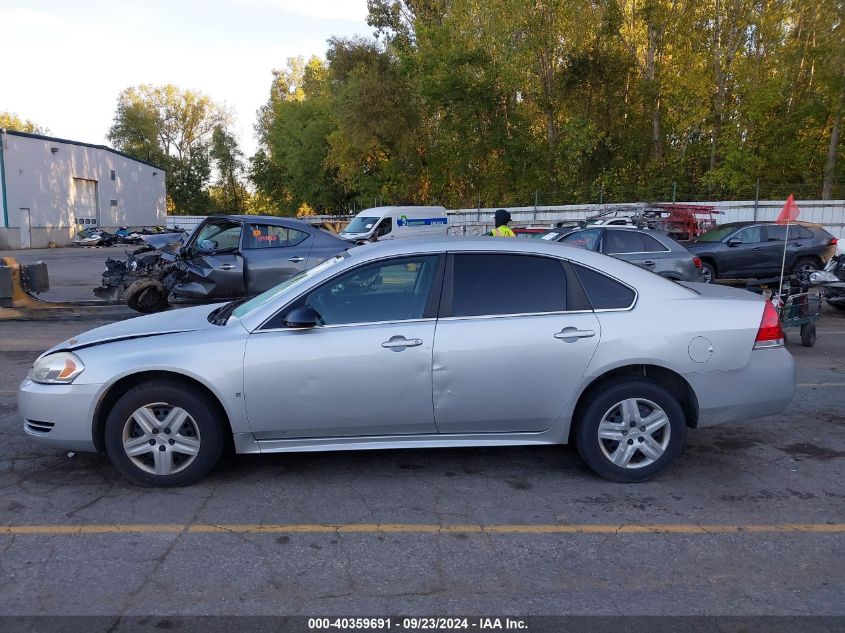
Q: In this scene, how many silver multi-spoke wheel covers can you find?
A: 2